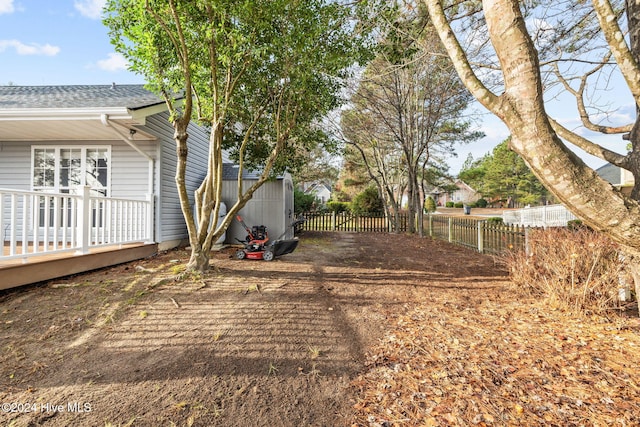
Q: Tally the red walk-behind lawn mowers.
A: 1